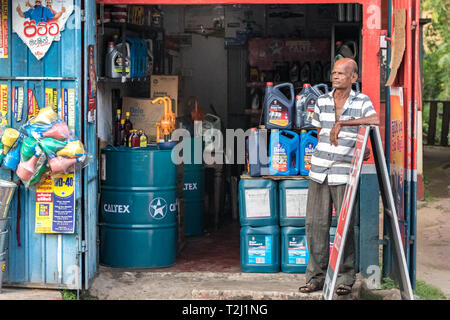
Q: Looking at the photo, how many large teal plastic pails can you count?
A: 4